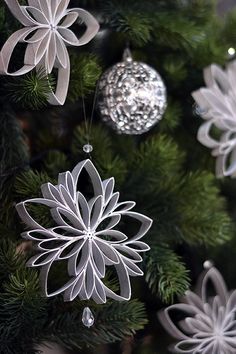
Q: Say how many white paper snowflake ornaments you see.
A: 4